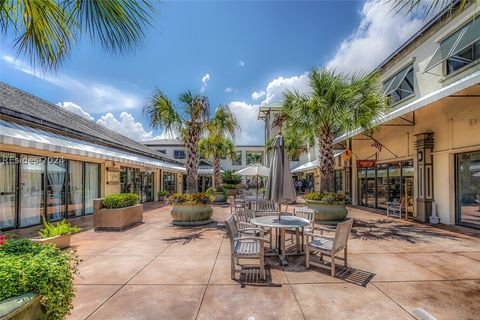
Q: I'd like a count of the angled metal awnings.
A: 2